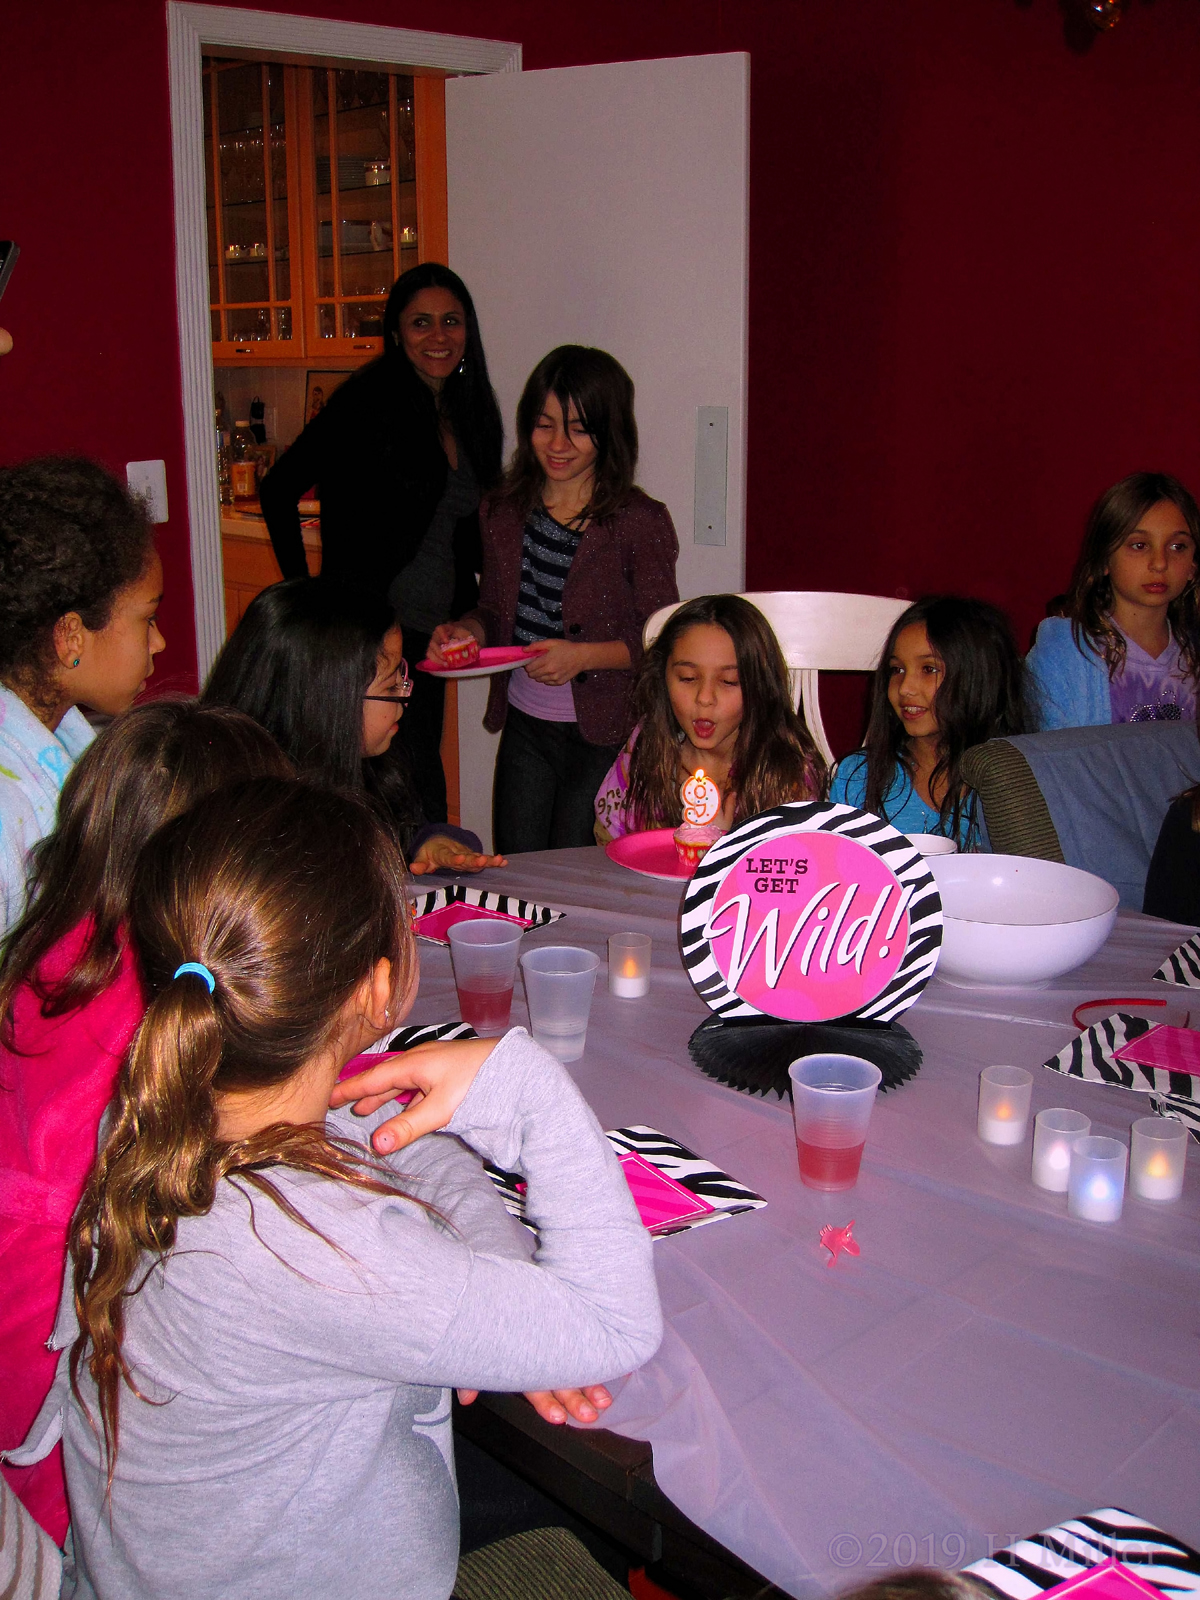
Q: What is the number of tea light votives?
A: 5